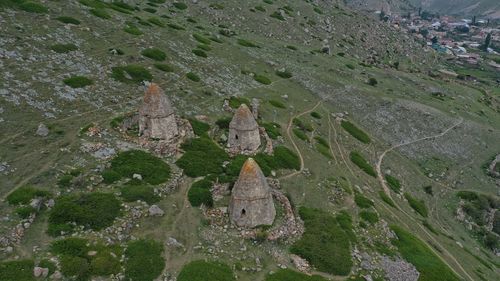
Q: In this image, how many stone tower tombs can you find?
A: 3